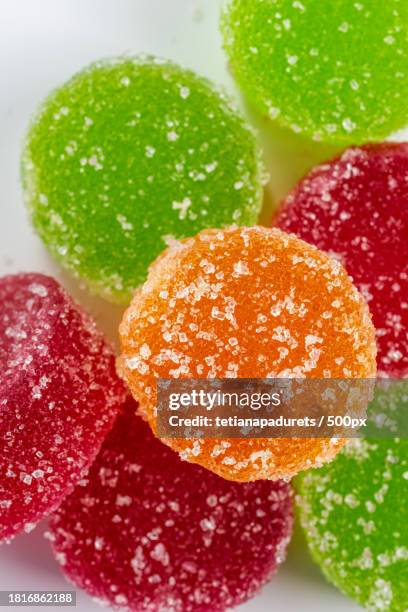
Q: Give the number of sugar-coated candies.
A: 7